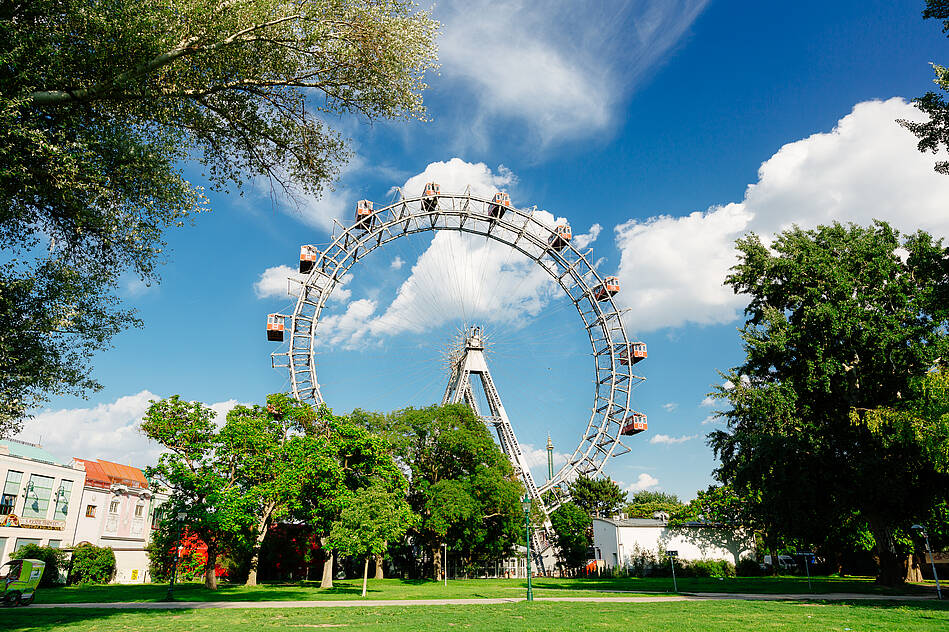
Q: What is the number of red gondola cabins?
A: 9